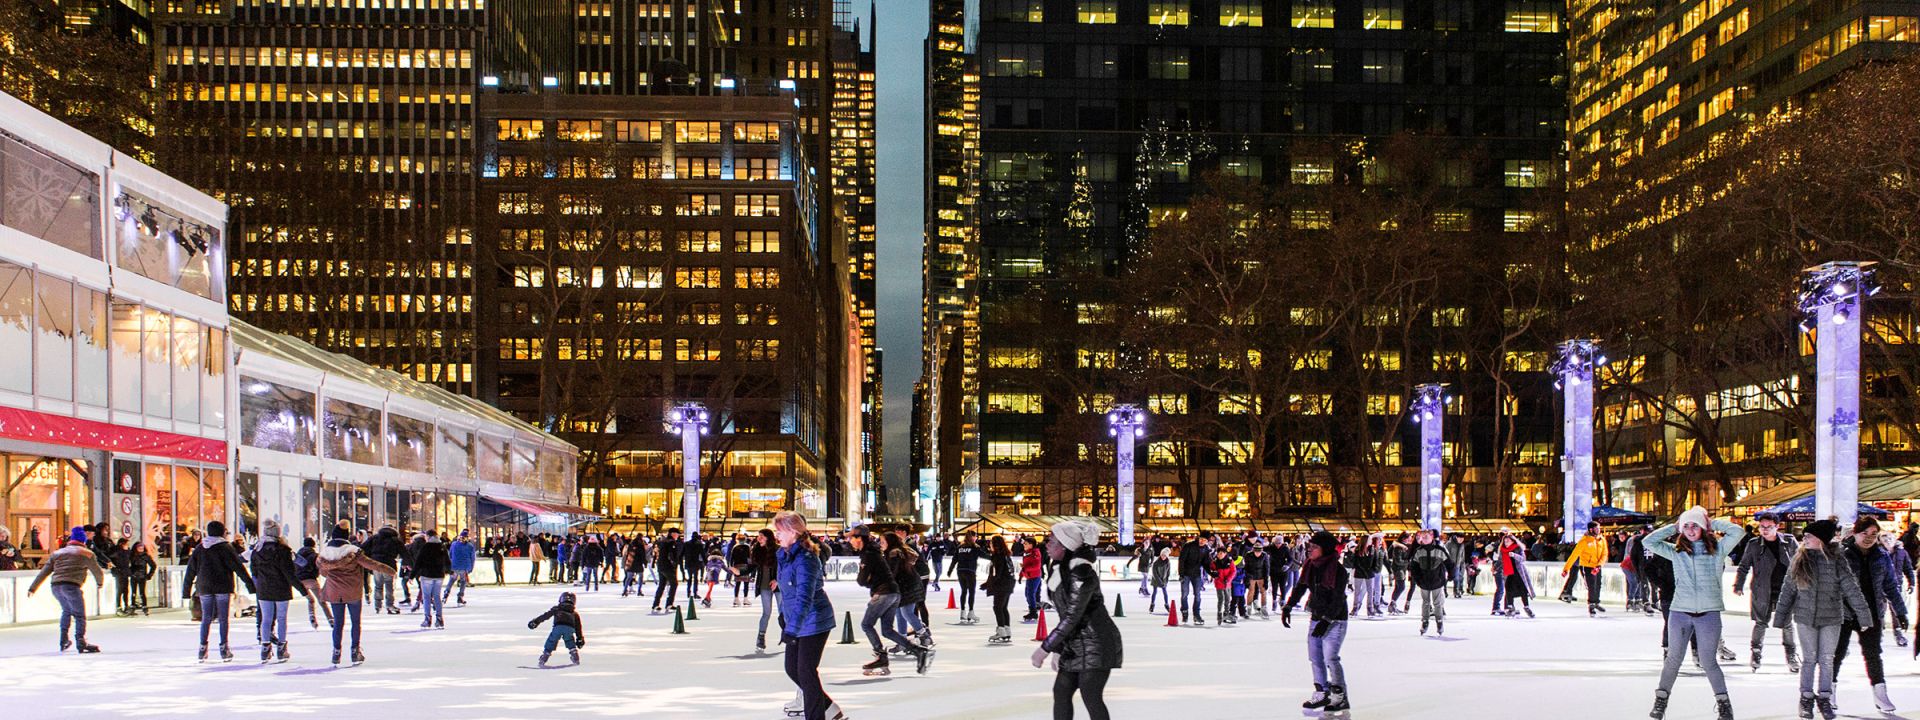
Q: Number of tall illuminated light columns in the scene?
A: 5